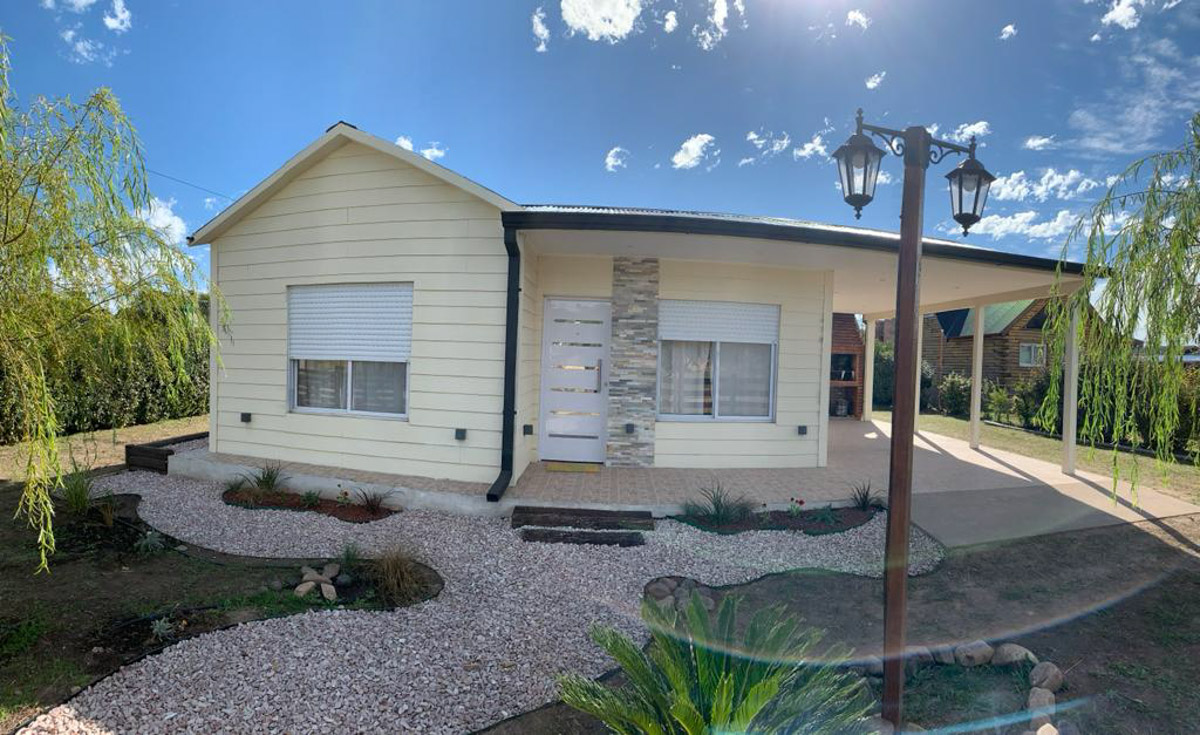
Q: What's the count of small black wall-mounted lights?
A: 5